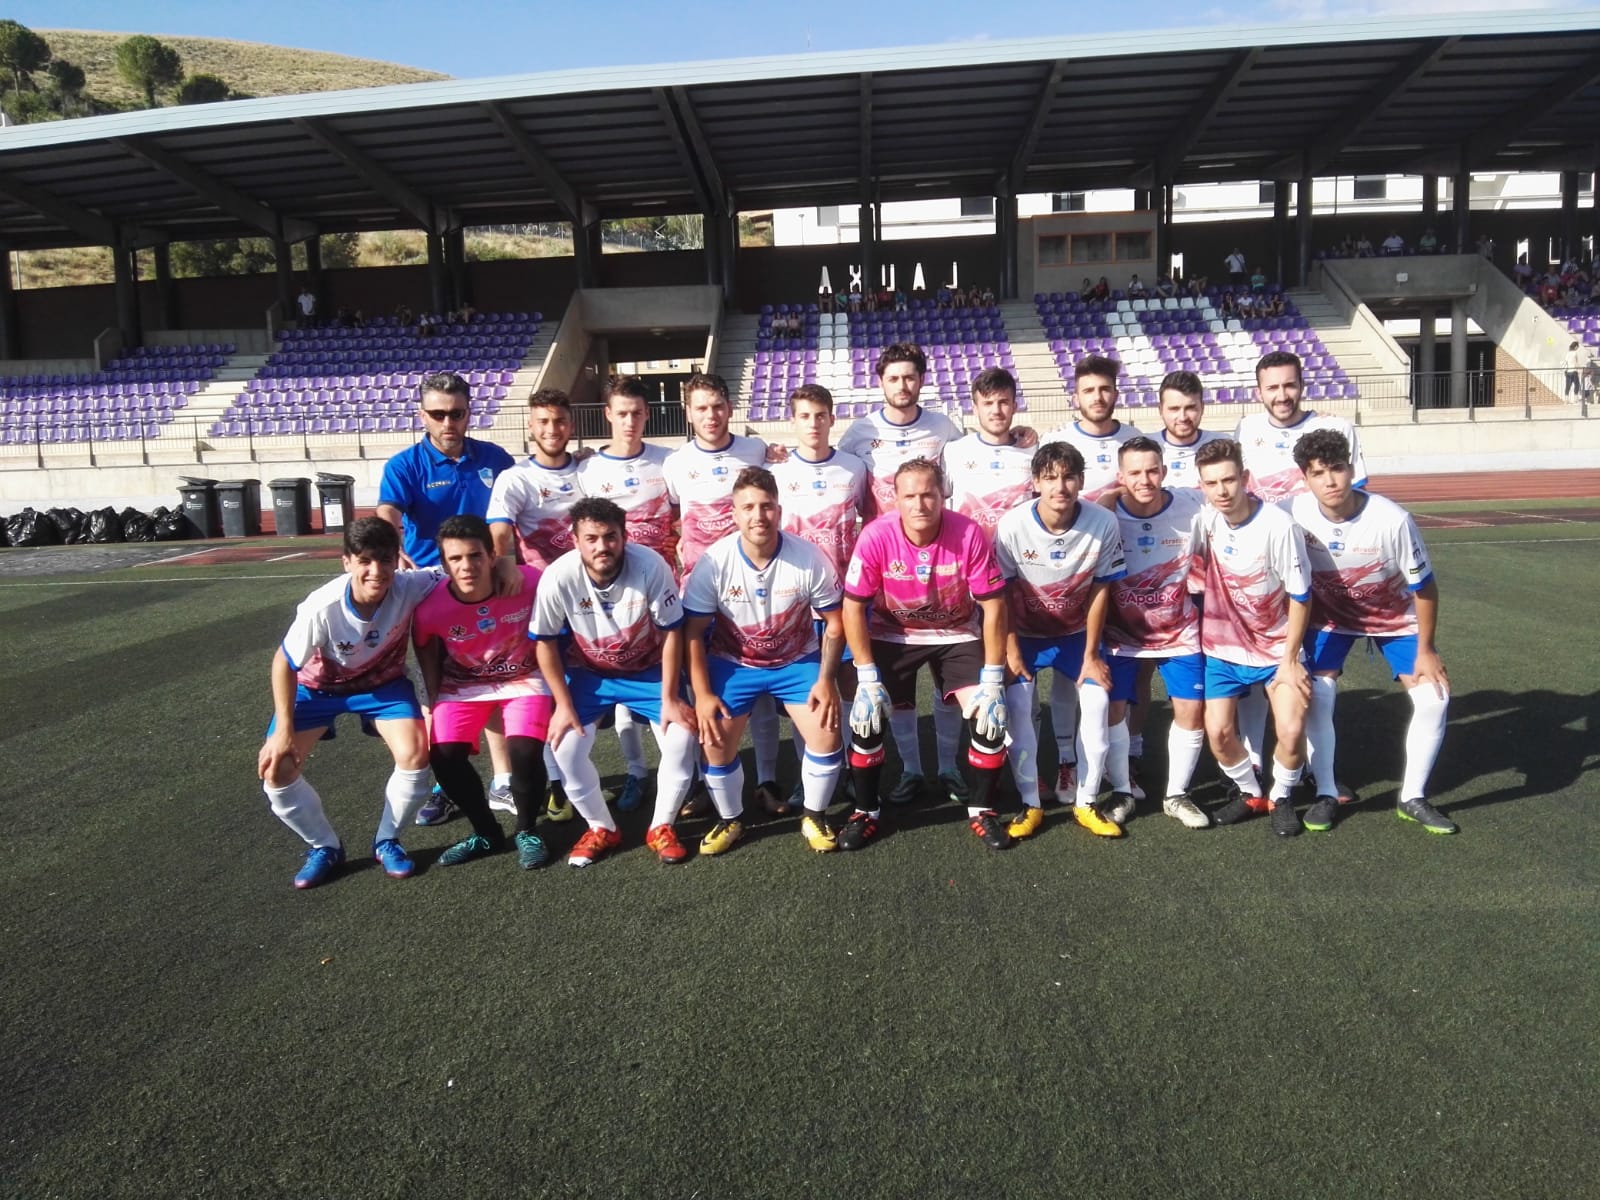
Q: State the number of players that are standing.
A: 9